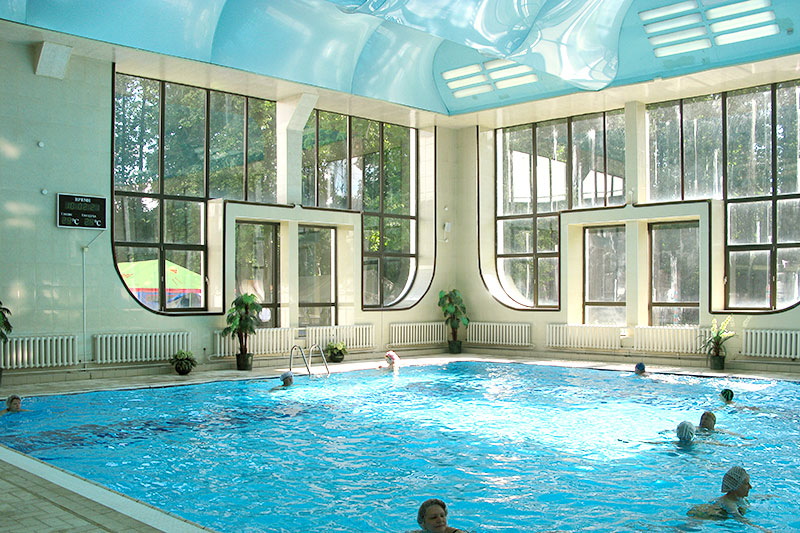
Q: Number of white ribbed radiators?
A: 9